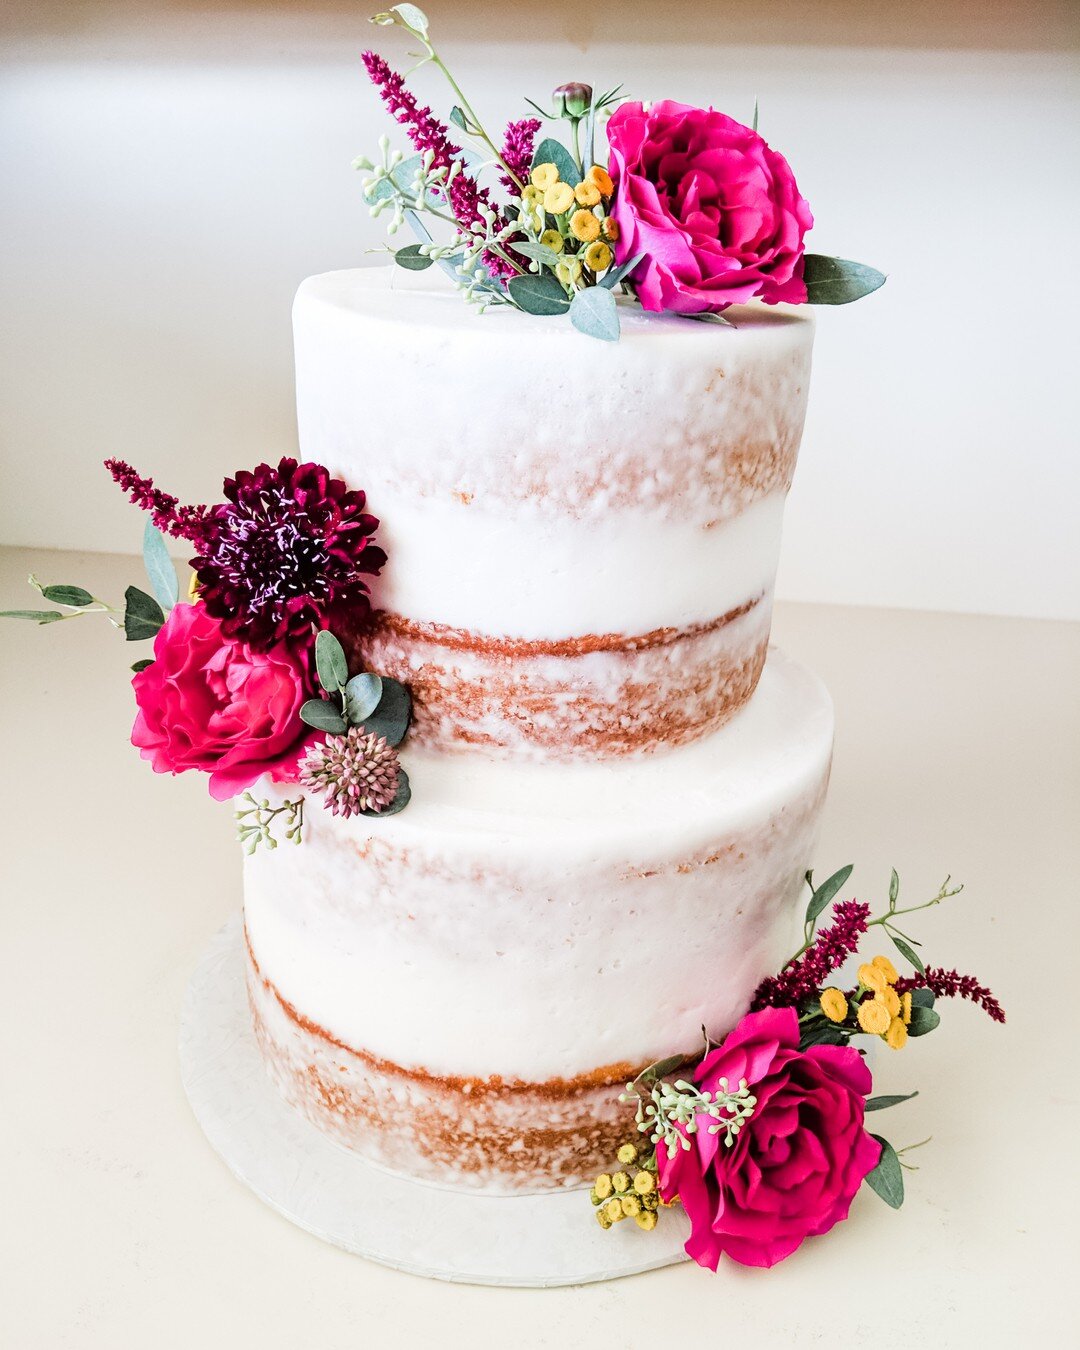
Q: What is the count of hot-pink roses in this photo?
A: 3